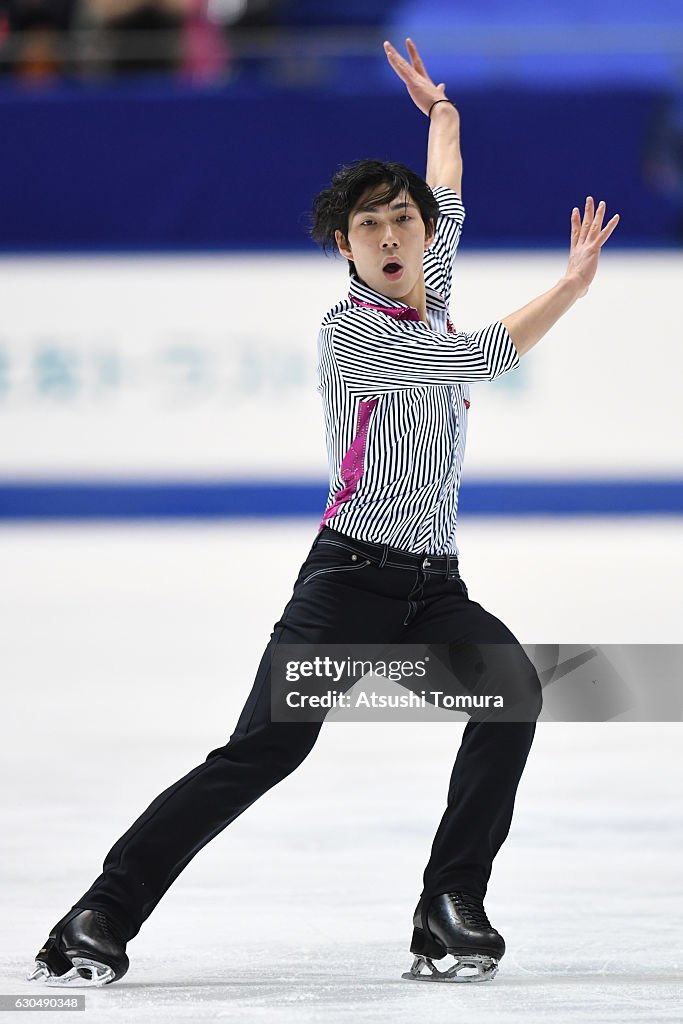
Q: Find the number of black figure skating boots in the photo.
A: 2